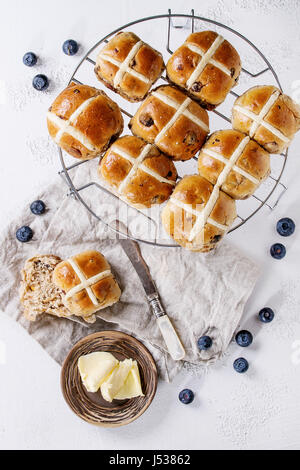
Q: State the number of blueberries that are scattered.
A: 12